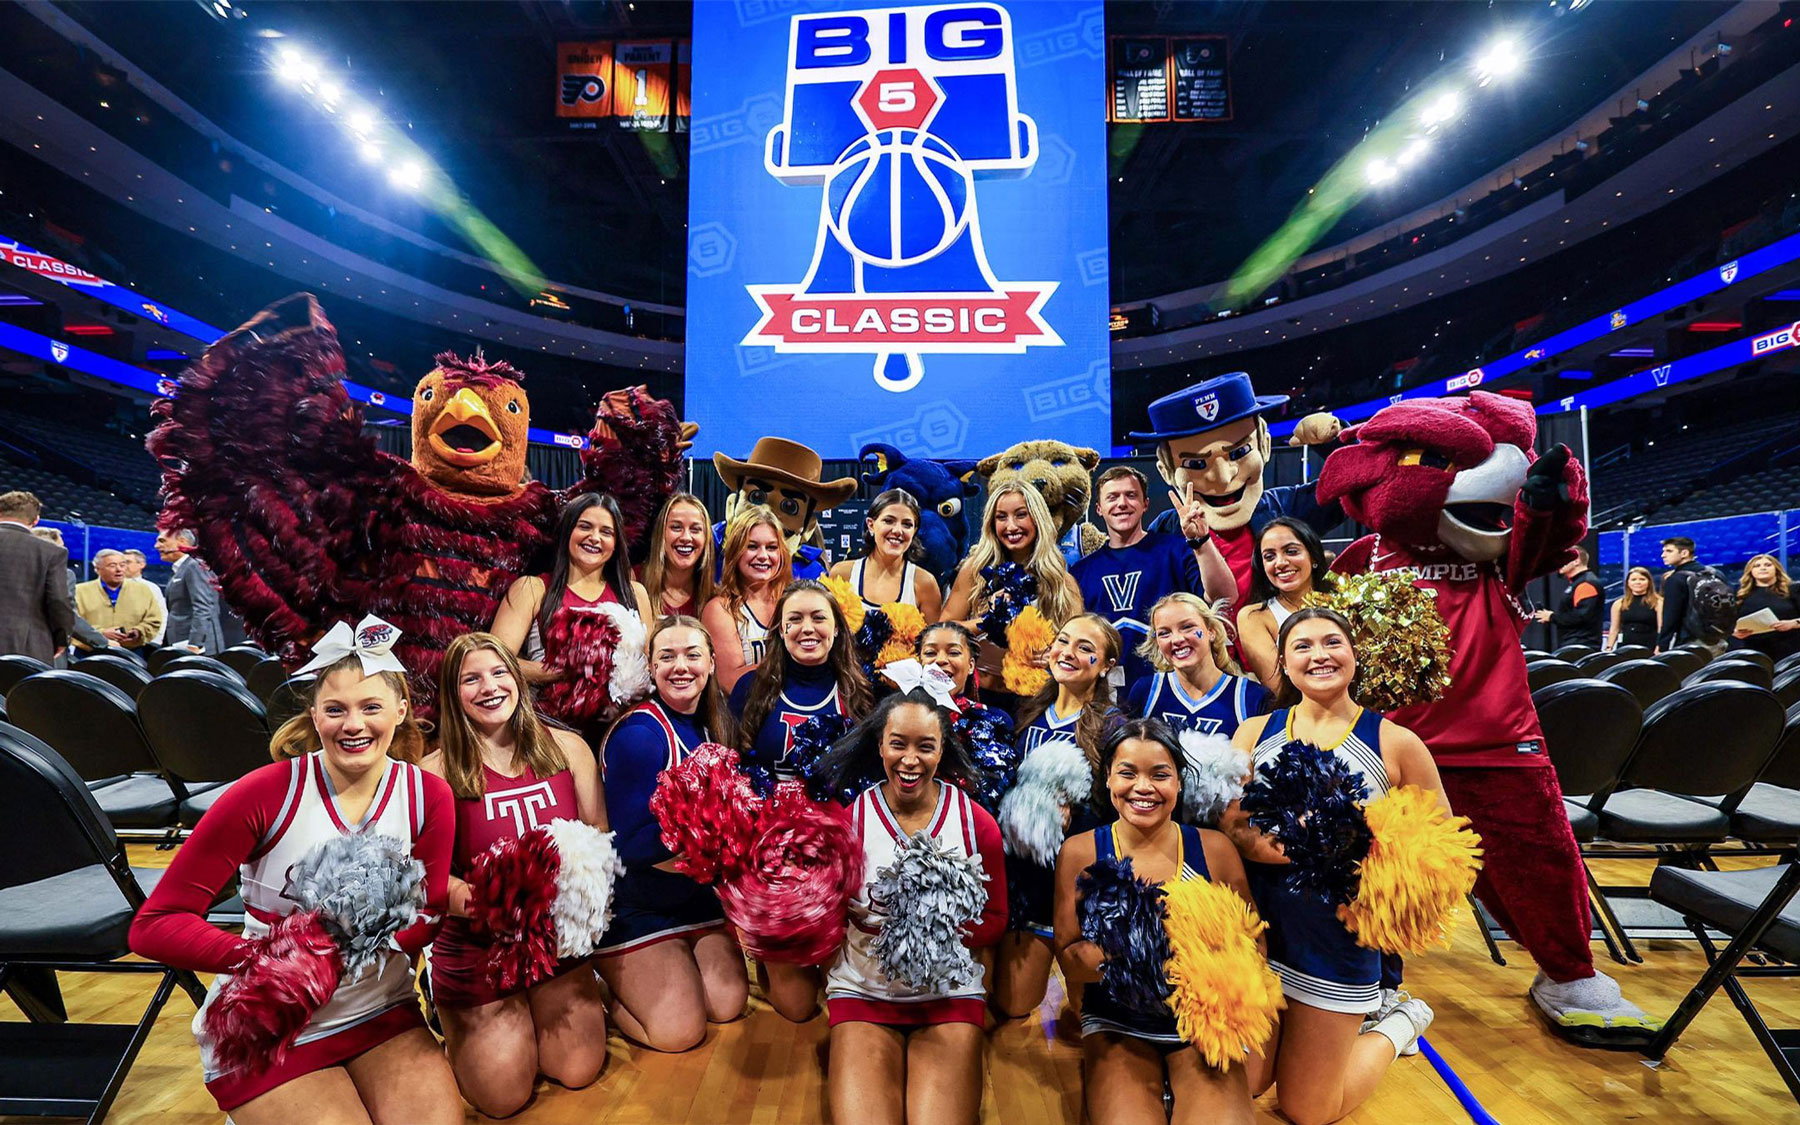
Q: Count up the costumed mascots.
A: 6